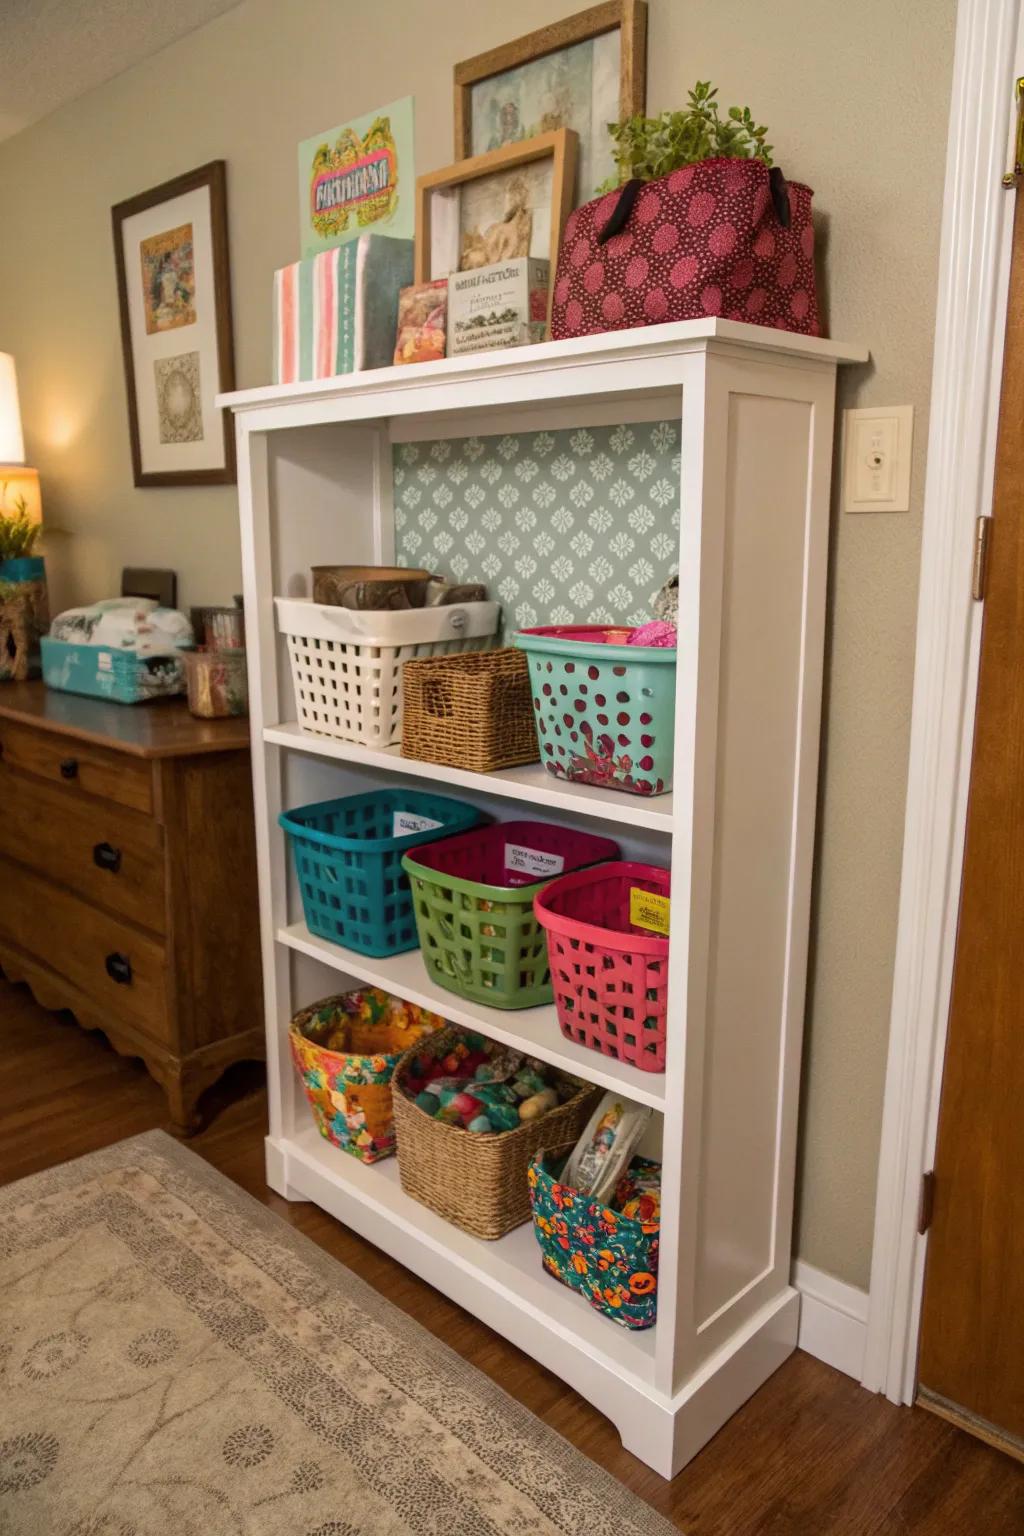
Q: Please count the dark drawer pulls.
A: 3